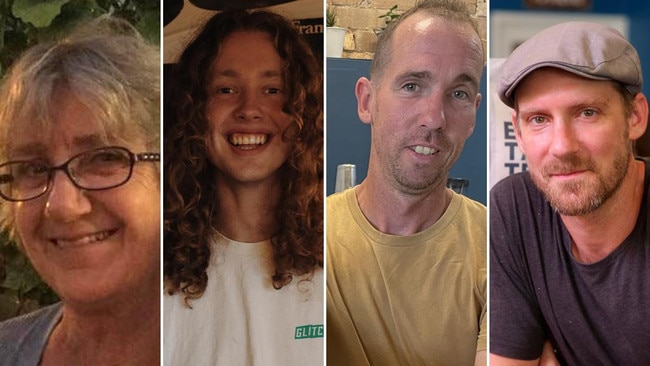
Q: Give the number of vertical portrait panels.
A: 4